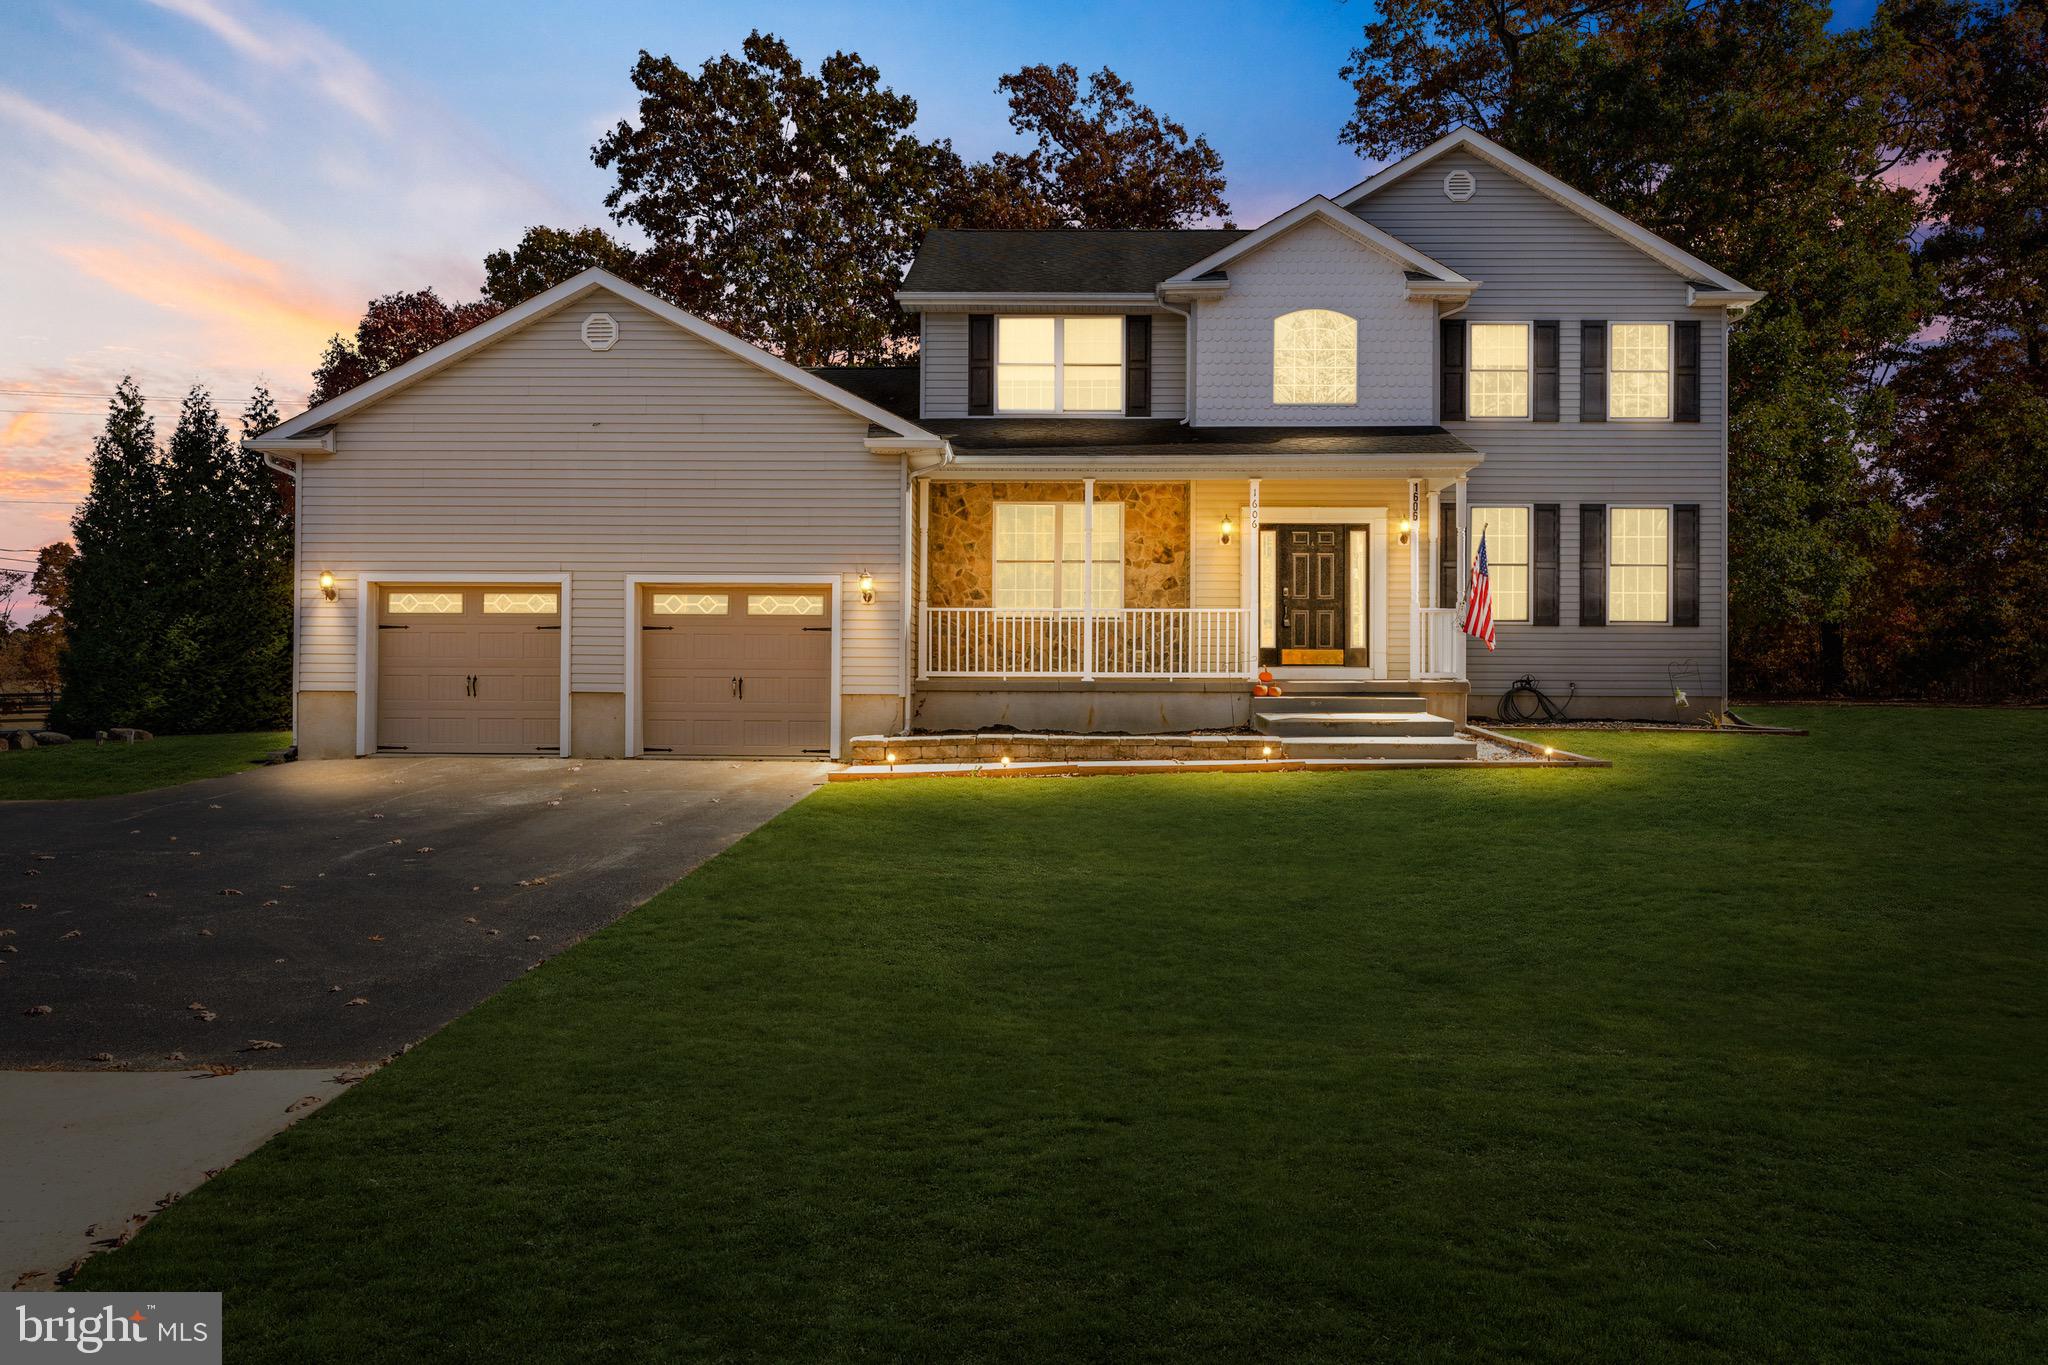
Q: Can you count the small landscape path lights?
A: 4